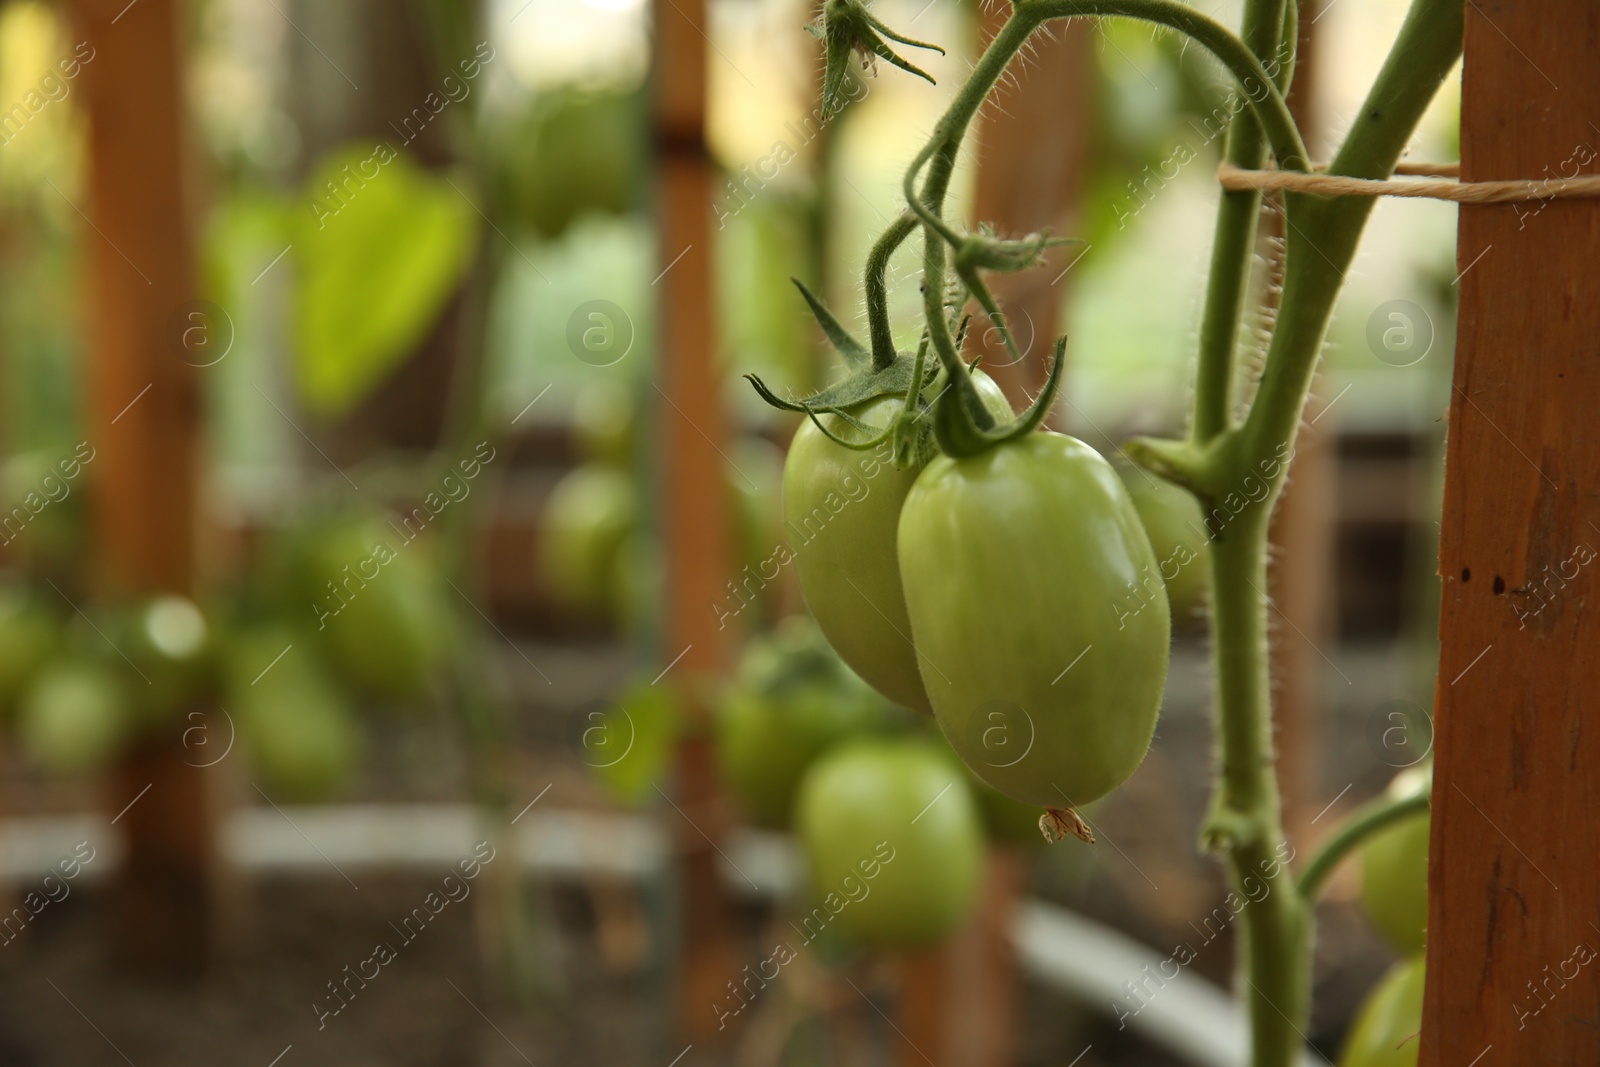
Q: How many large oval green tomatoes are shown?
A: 2